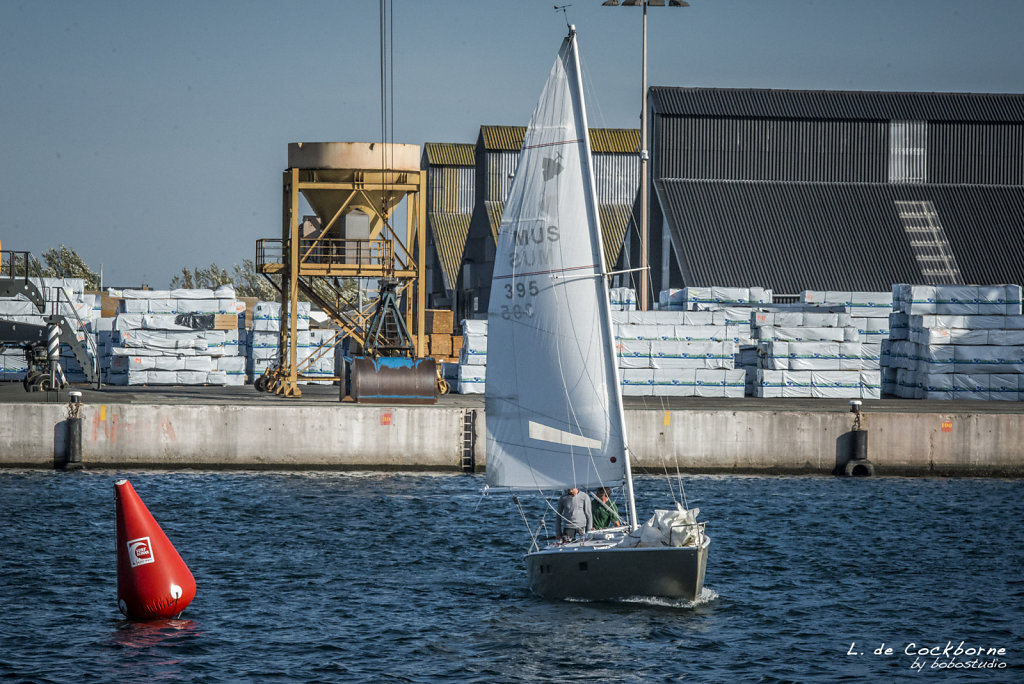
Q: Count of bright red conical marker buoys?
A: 1